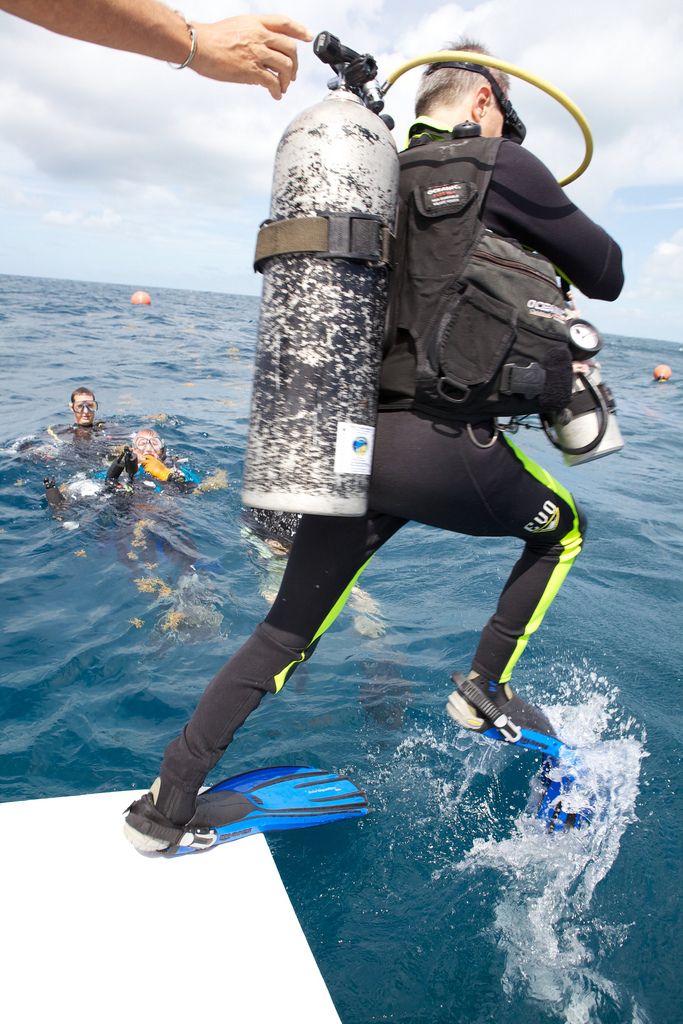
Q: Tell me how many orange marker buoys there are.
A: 2